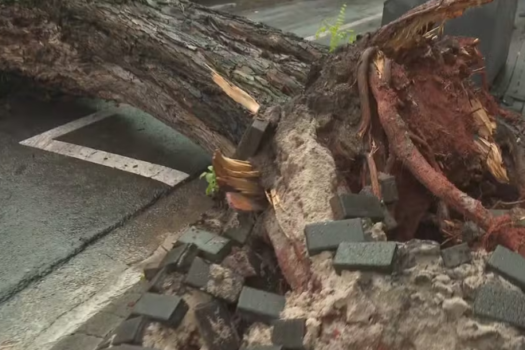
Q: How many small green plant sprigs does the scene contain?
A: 2